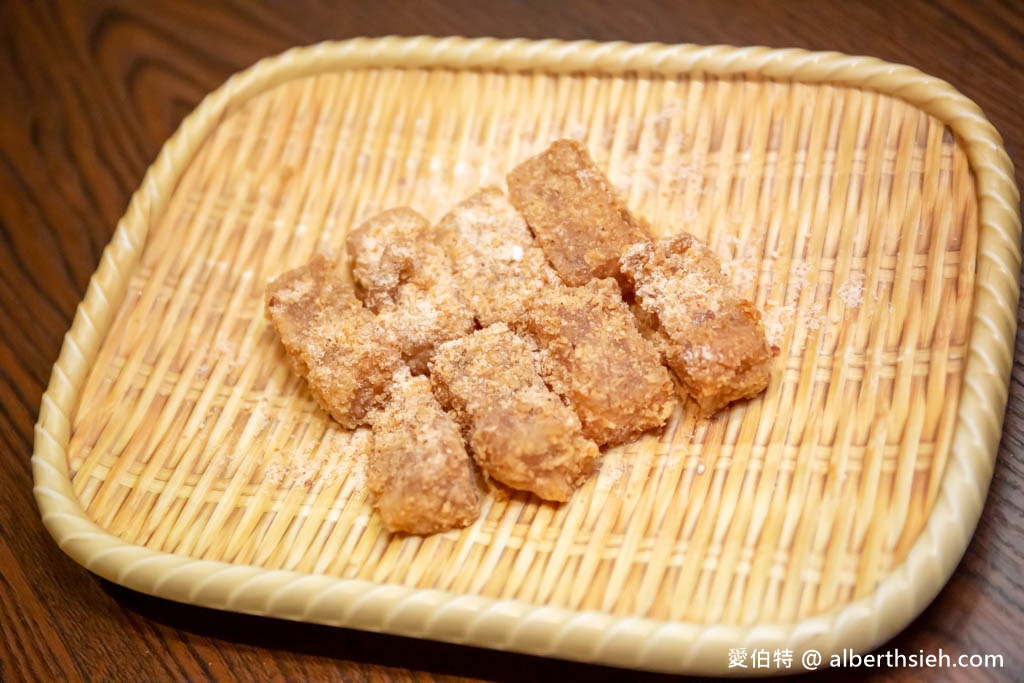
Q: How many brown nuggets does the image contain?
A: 8